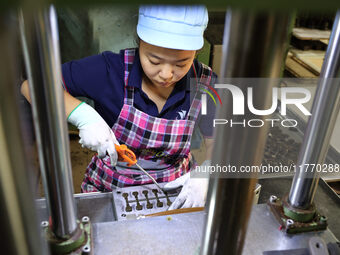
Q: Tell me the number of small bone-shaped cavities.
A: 5